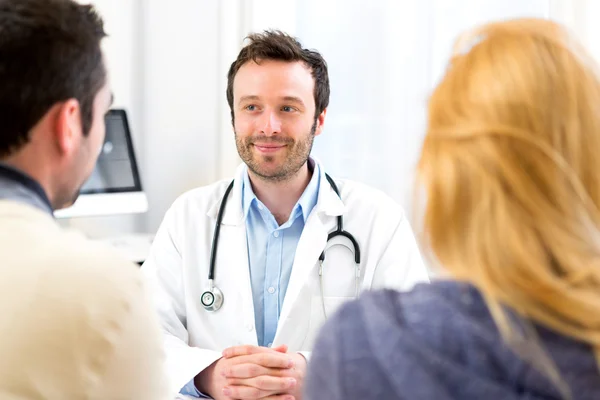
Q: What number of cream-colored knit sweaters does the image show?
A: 1